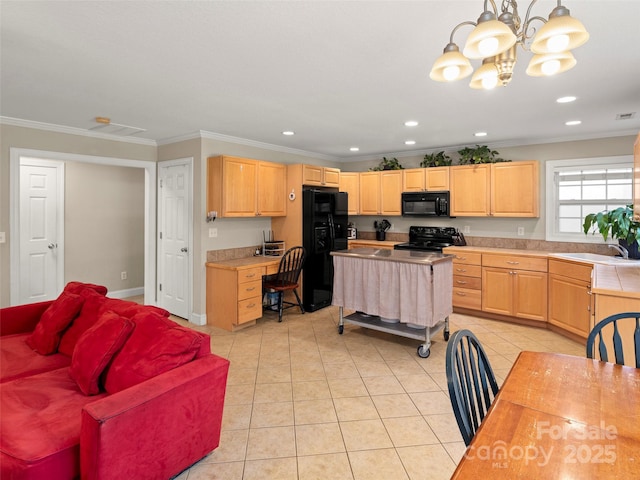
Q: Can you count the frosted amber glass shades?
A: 5